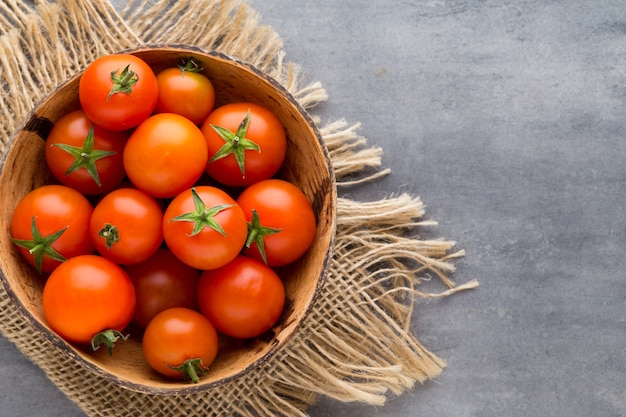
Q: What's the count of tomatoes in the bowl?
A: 13